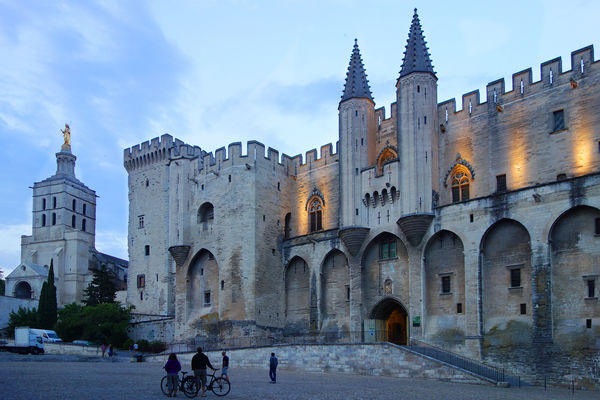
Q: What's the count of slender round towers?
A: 2